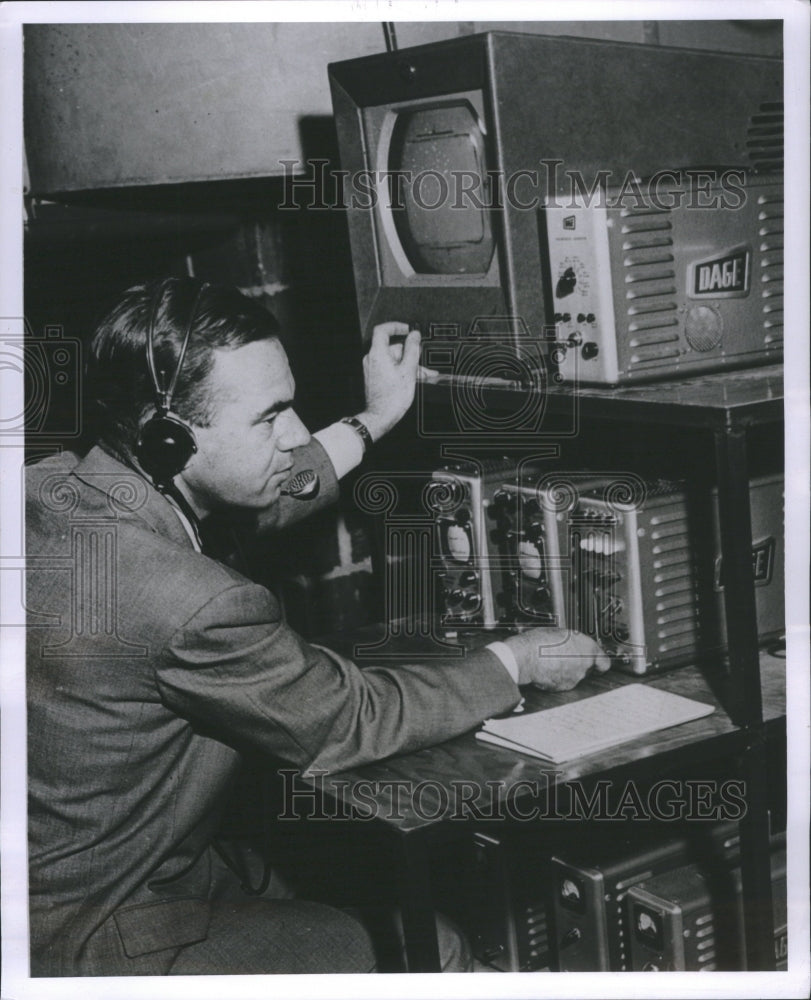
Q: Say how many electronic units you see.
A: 8